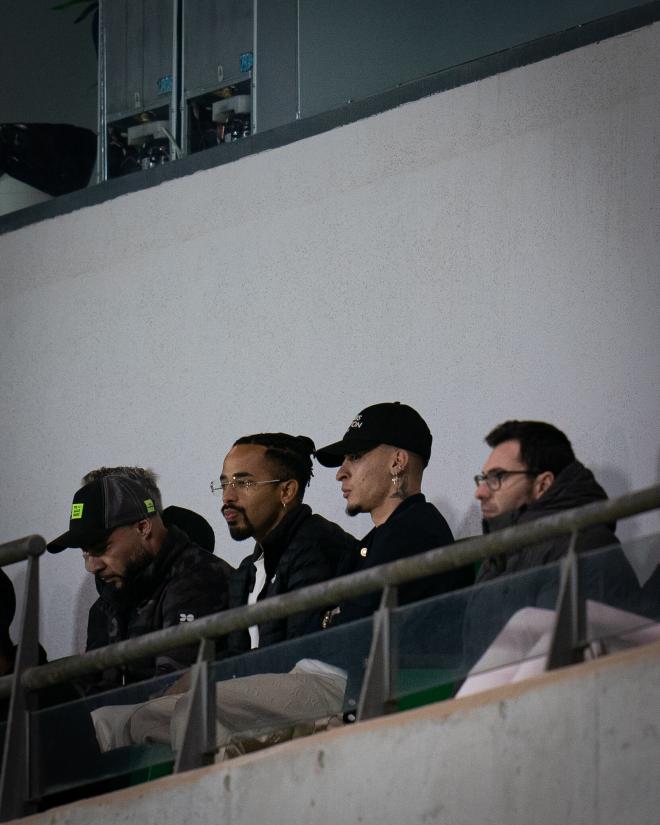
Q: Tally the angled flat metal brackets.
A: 4